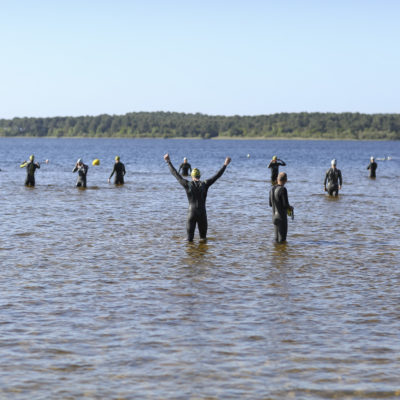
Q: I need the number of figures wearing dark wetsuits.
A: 9